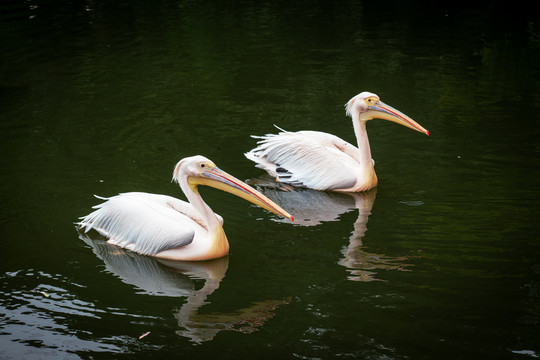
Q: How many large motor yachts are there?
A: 0